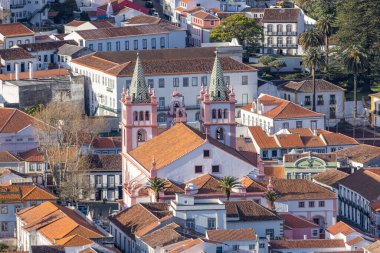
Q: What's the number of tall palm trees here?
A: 4